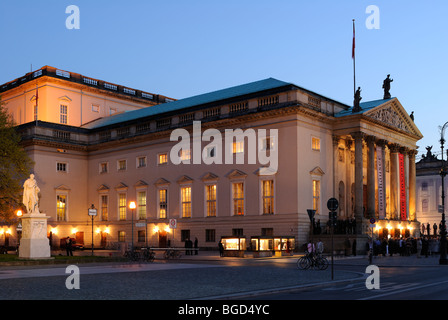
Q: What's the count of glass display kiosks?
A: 3